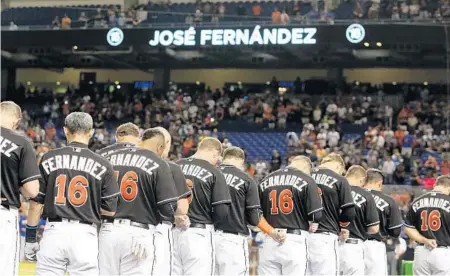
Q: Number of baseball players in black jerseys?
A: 12